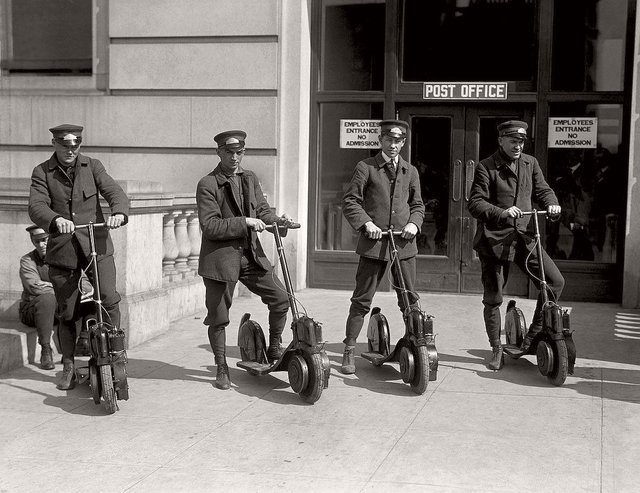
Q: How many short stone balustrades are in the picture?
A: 3